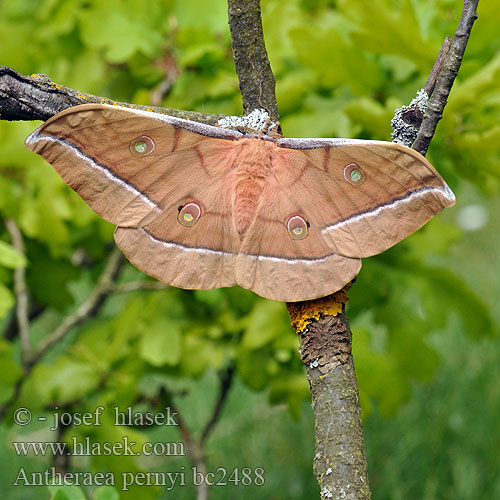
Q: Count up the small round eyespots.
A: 4